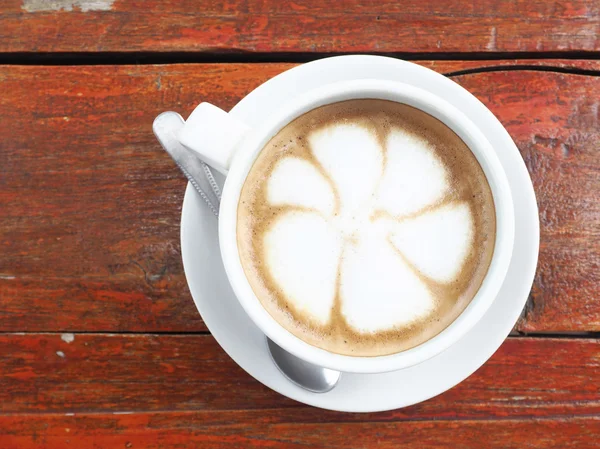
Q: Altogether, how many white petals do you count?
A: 6